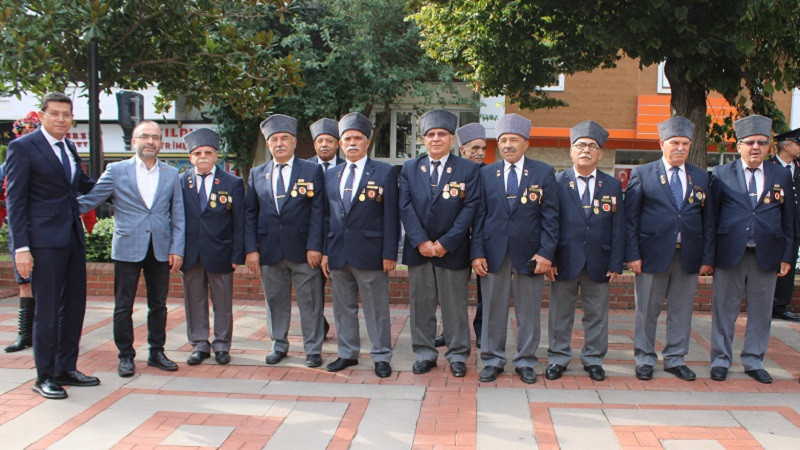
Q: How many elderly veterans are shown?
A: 10